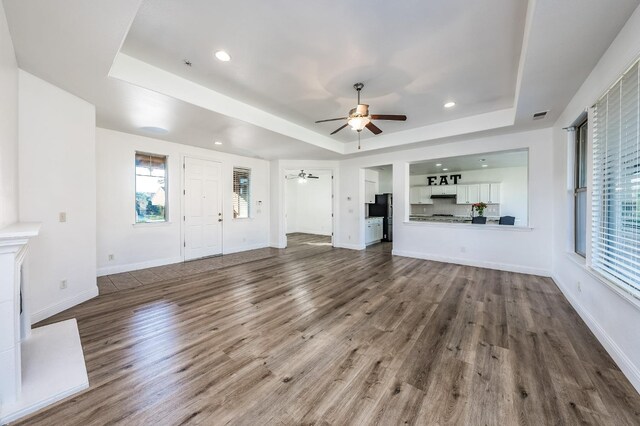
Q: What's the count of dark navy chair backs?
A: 2